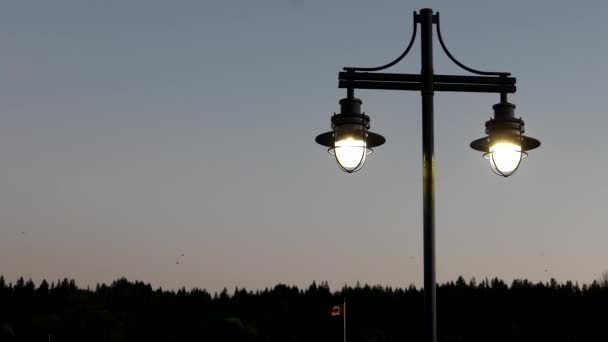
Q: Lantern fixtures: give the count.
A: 2